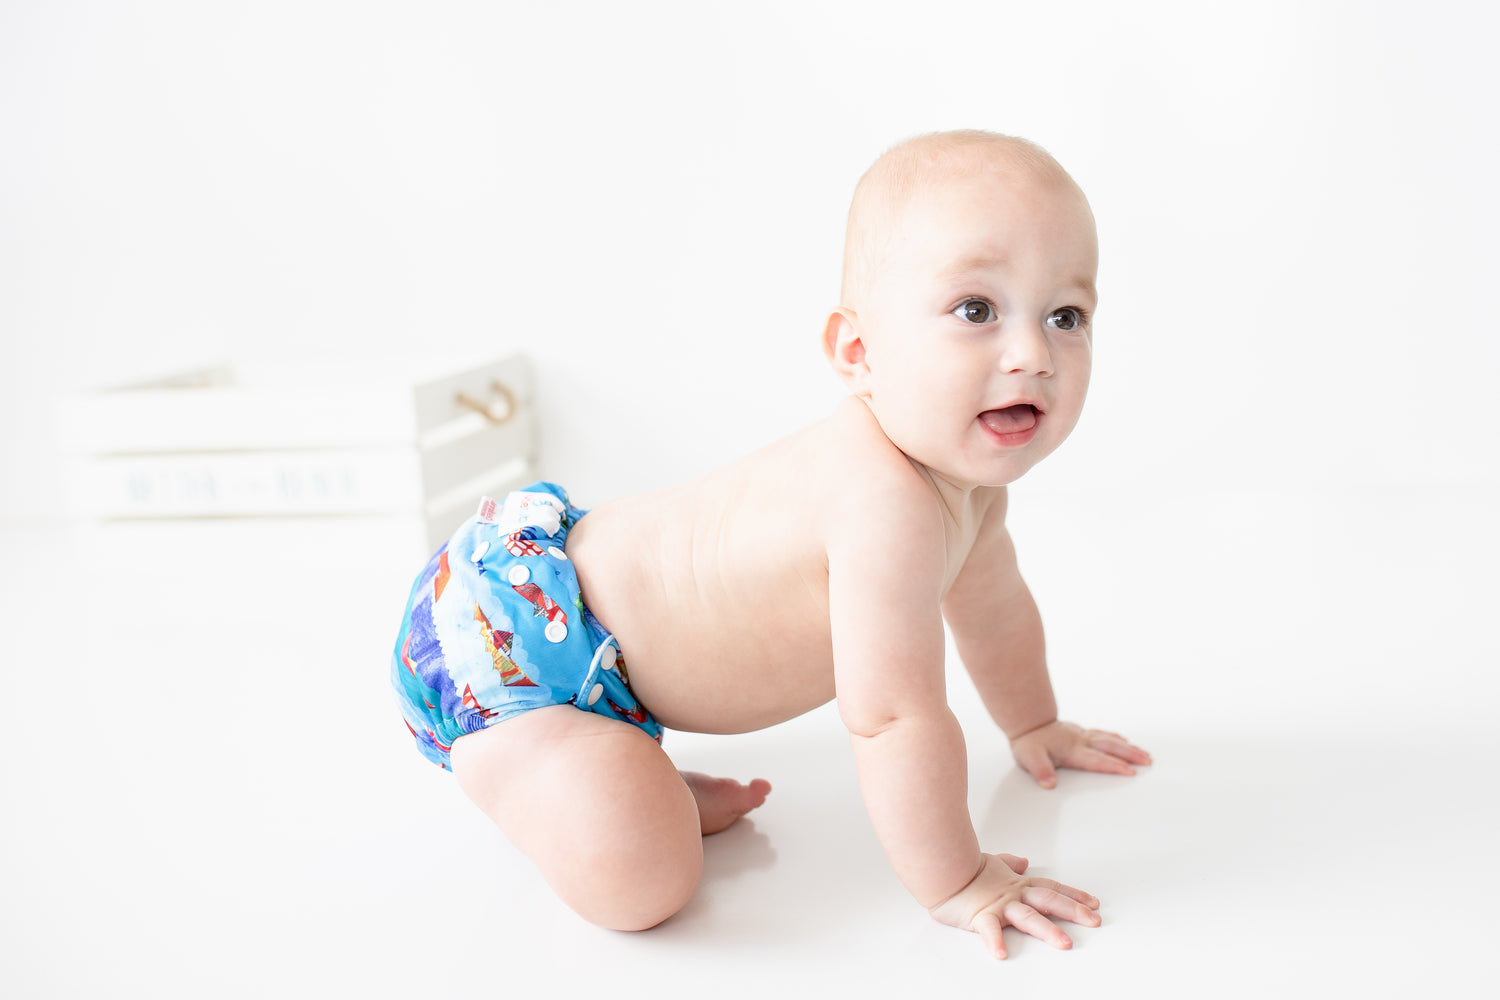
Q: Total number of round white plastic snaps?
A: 6